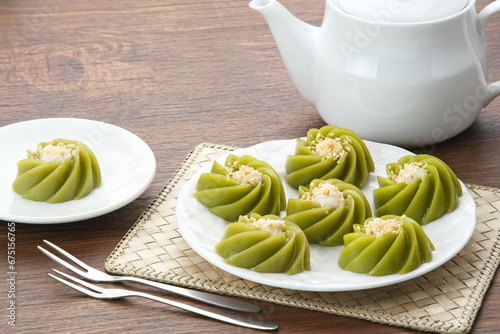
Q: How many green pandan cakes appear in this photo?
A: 7